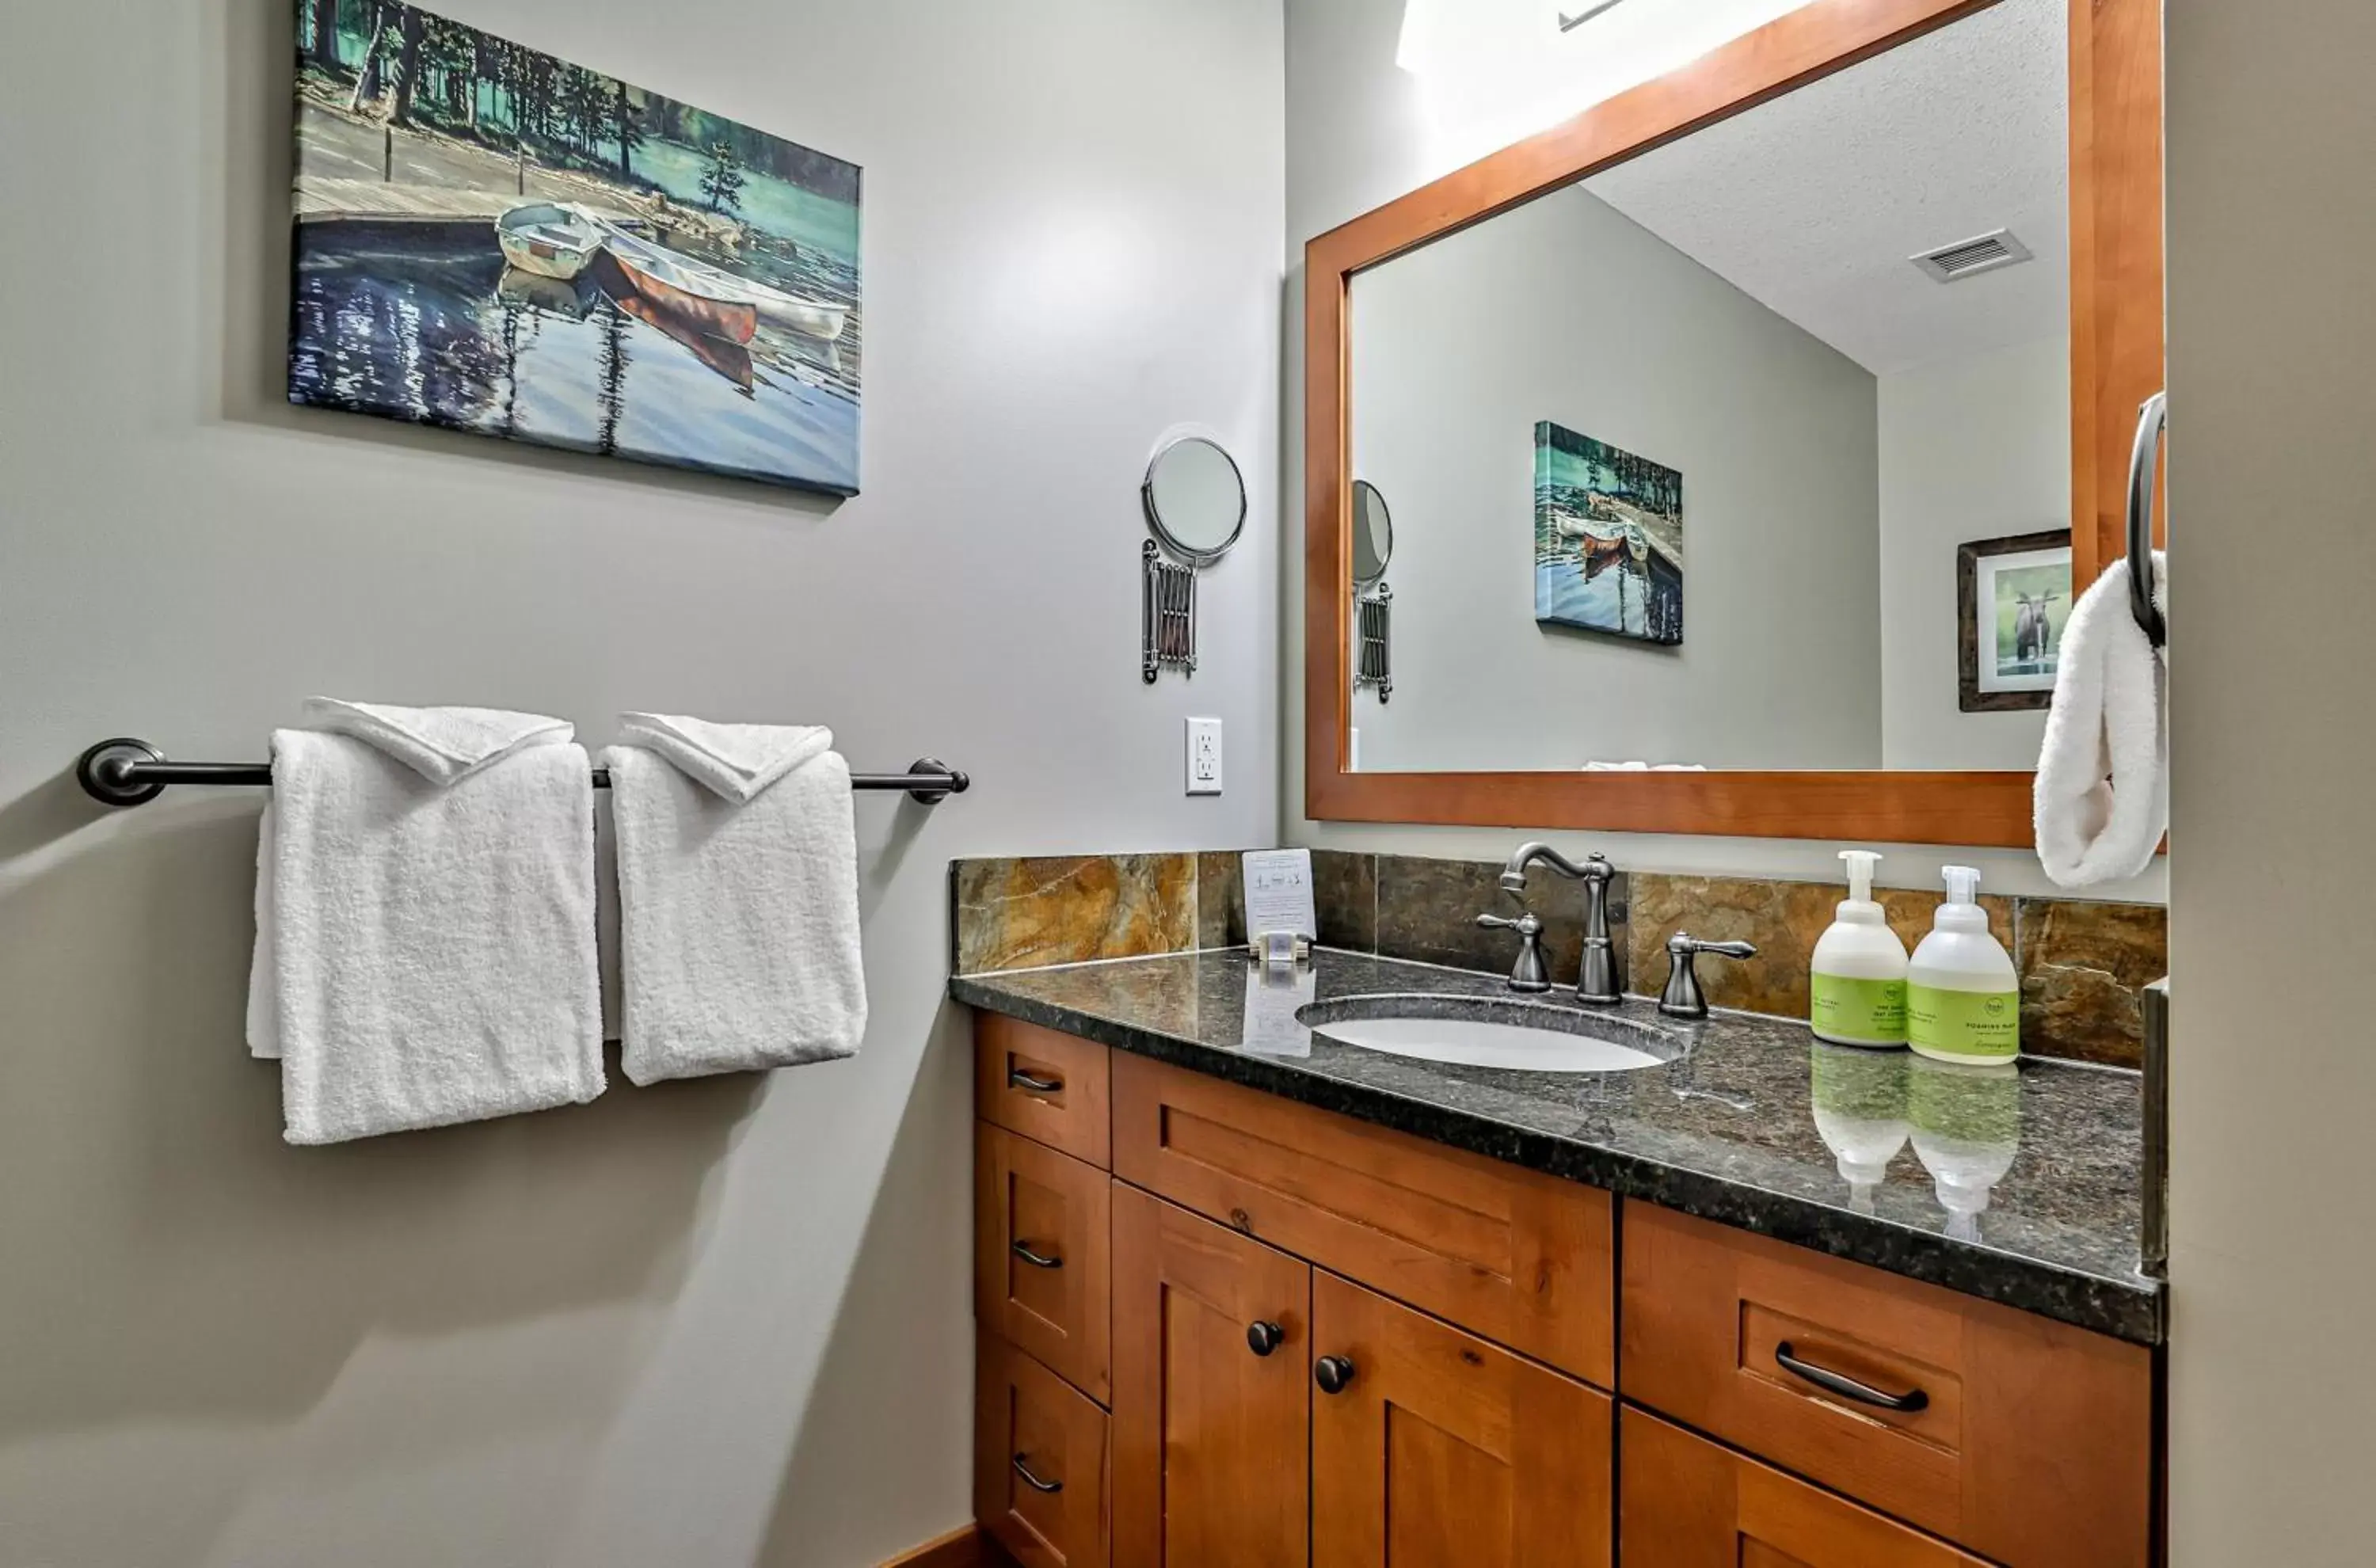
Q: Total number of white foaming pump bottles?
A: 2